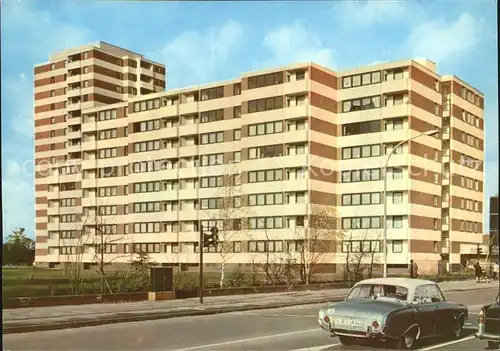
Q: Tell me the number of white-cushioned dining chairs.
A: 0